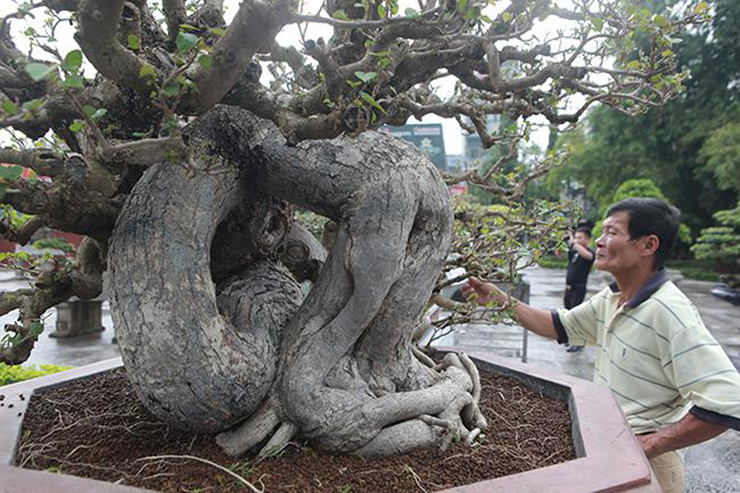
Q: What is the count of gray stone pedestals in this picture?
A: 1